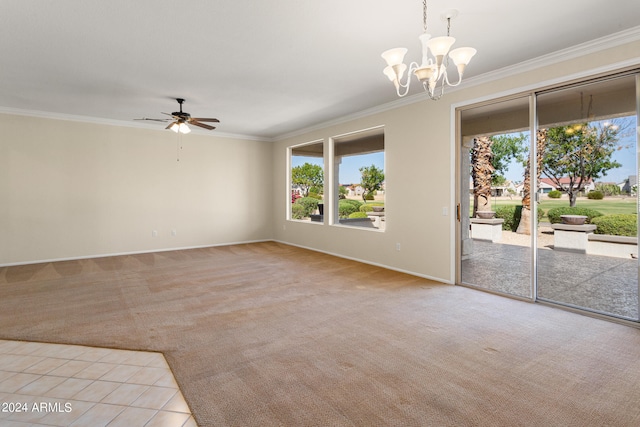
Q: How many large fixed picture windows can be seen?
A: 2